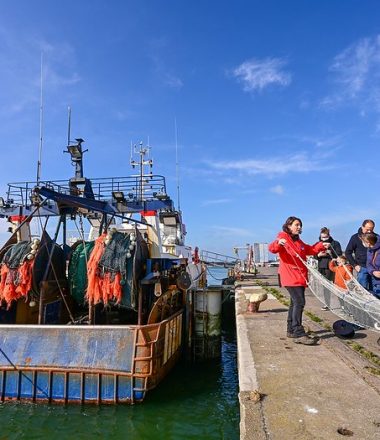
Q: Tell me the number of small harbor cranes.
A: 1